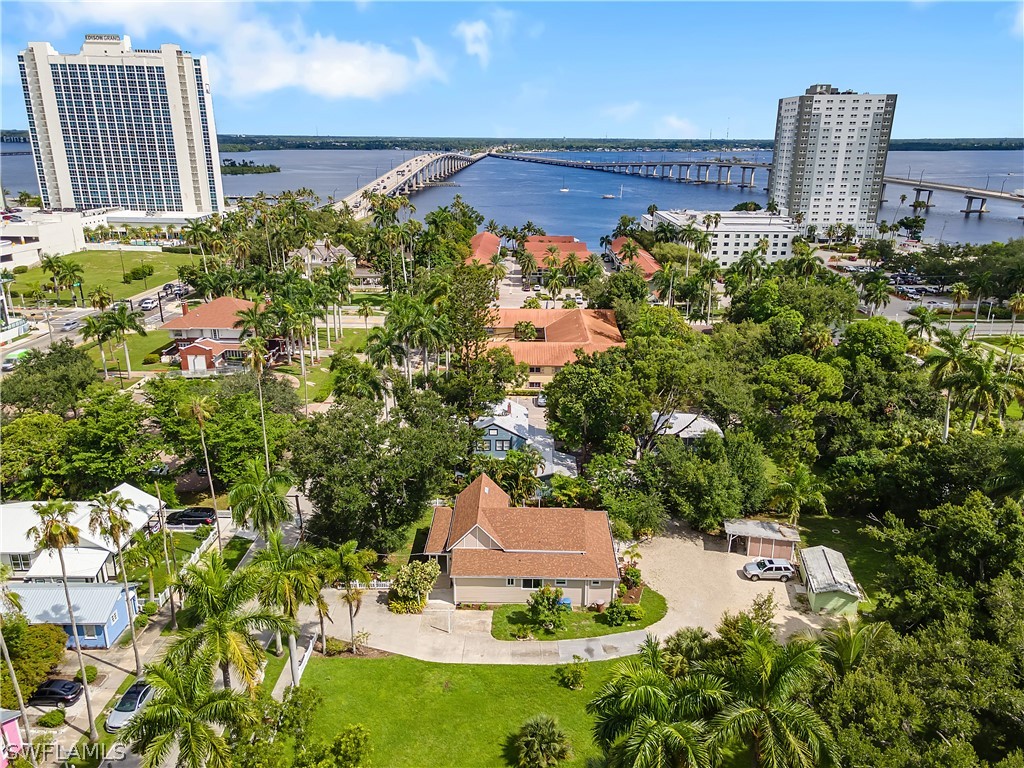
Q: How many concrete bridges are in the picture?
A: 2